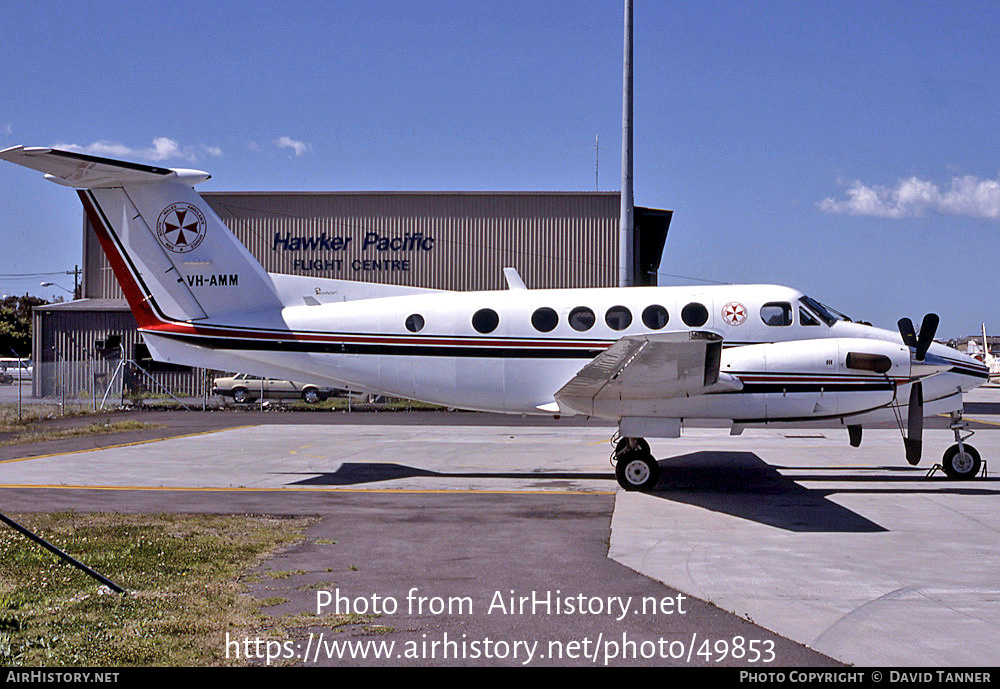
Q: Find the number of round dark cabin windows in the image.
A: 7